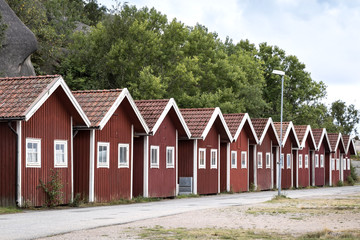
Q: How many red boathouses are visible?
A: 11